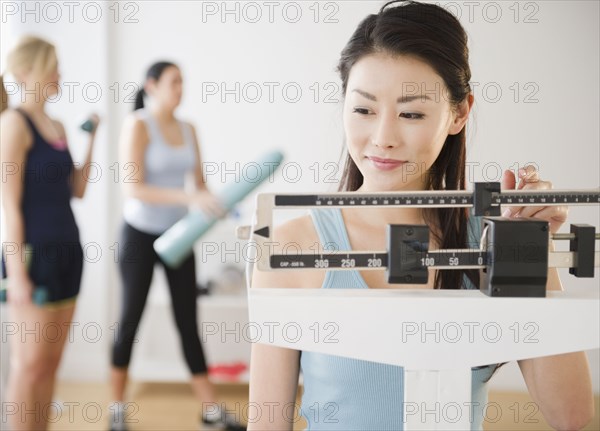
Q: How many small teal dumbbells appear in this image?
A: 2